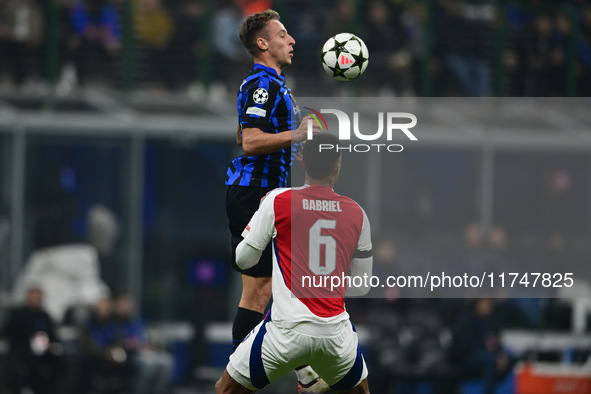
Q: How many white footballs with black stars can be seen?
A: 1